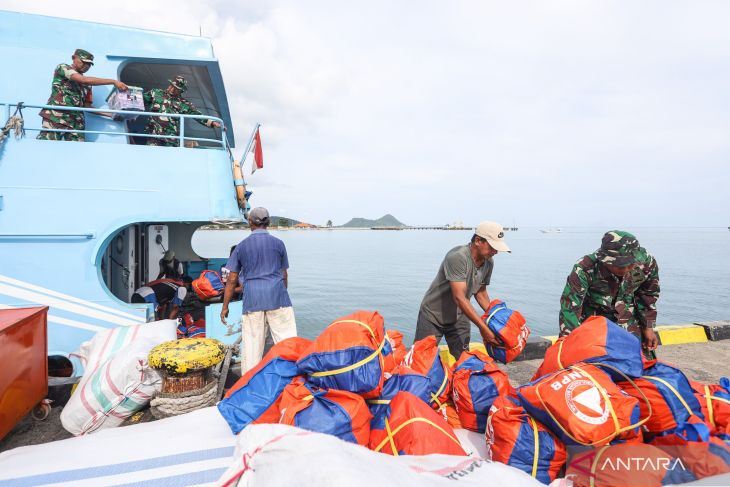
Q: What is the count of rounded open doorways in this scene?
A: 2